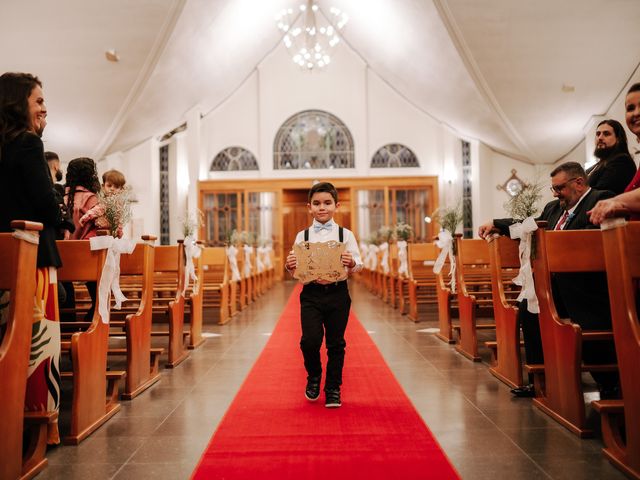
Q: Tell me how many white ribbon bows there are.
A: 12